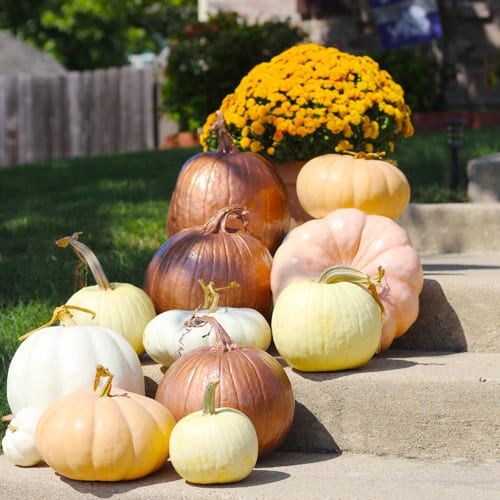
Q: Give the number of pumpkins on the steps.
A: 12